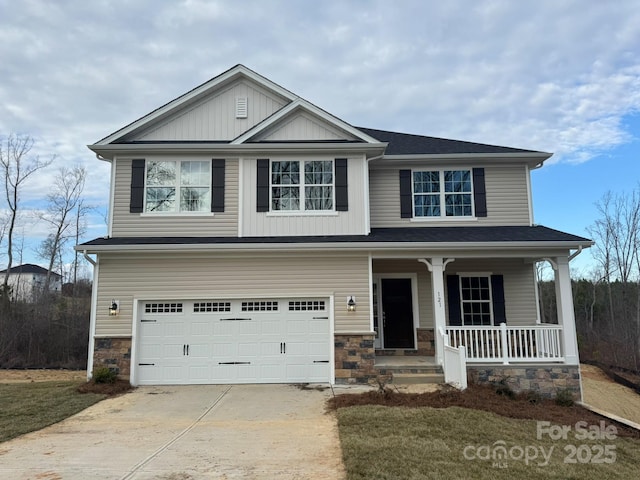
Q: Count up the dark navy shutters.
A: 8